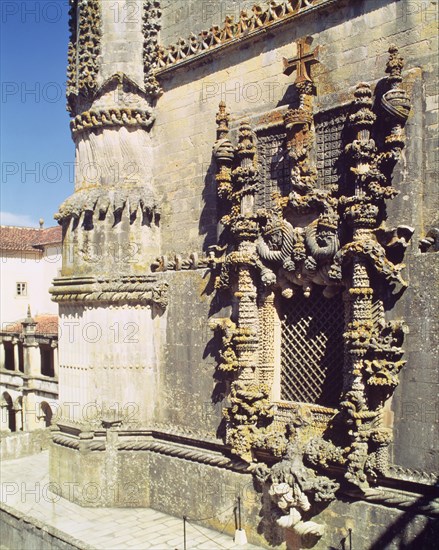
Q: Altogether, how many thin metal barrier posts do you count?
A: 3